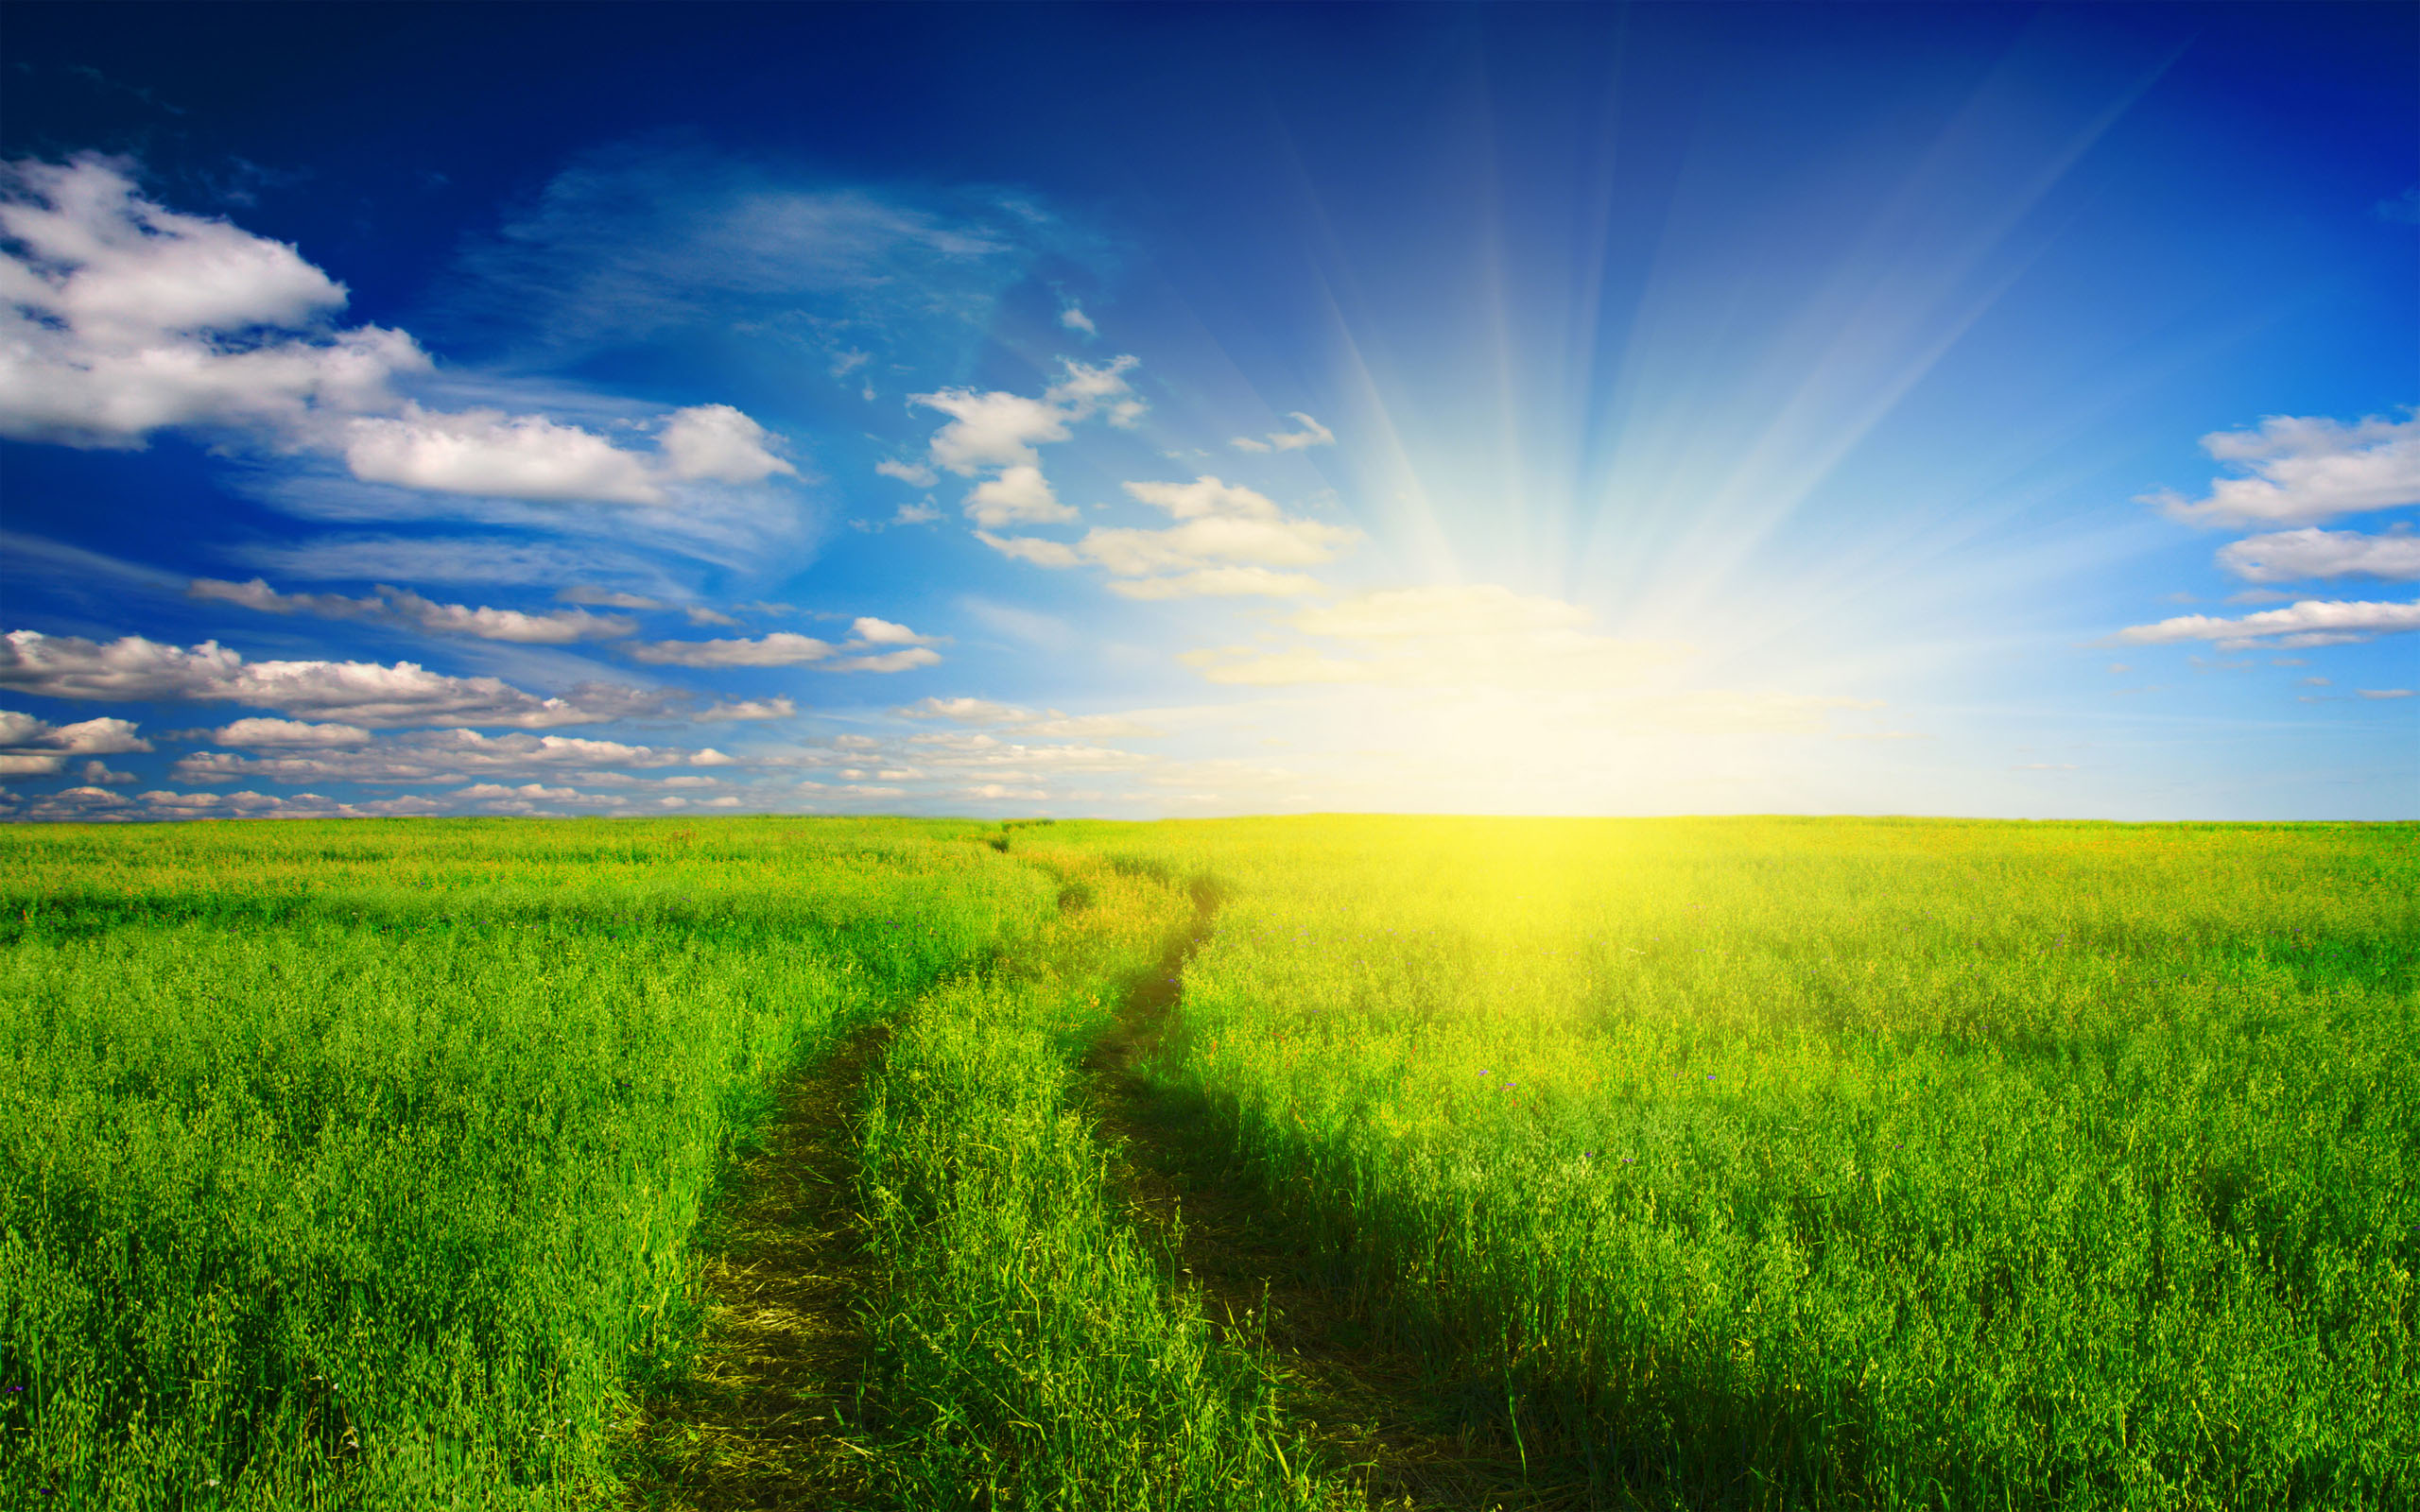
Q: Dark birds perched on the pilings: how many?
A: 0